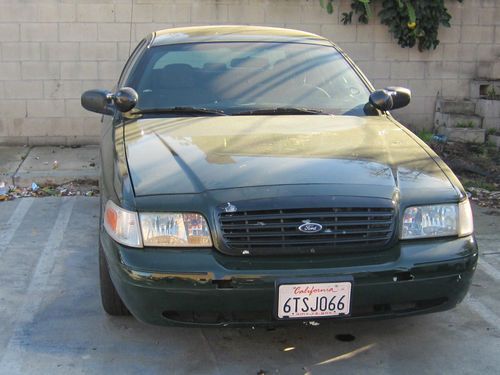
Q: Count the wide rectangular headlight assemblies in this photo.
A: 2